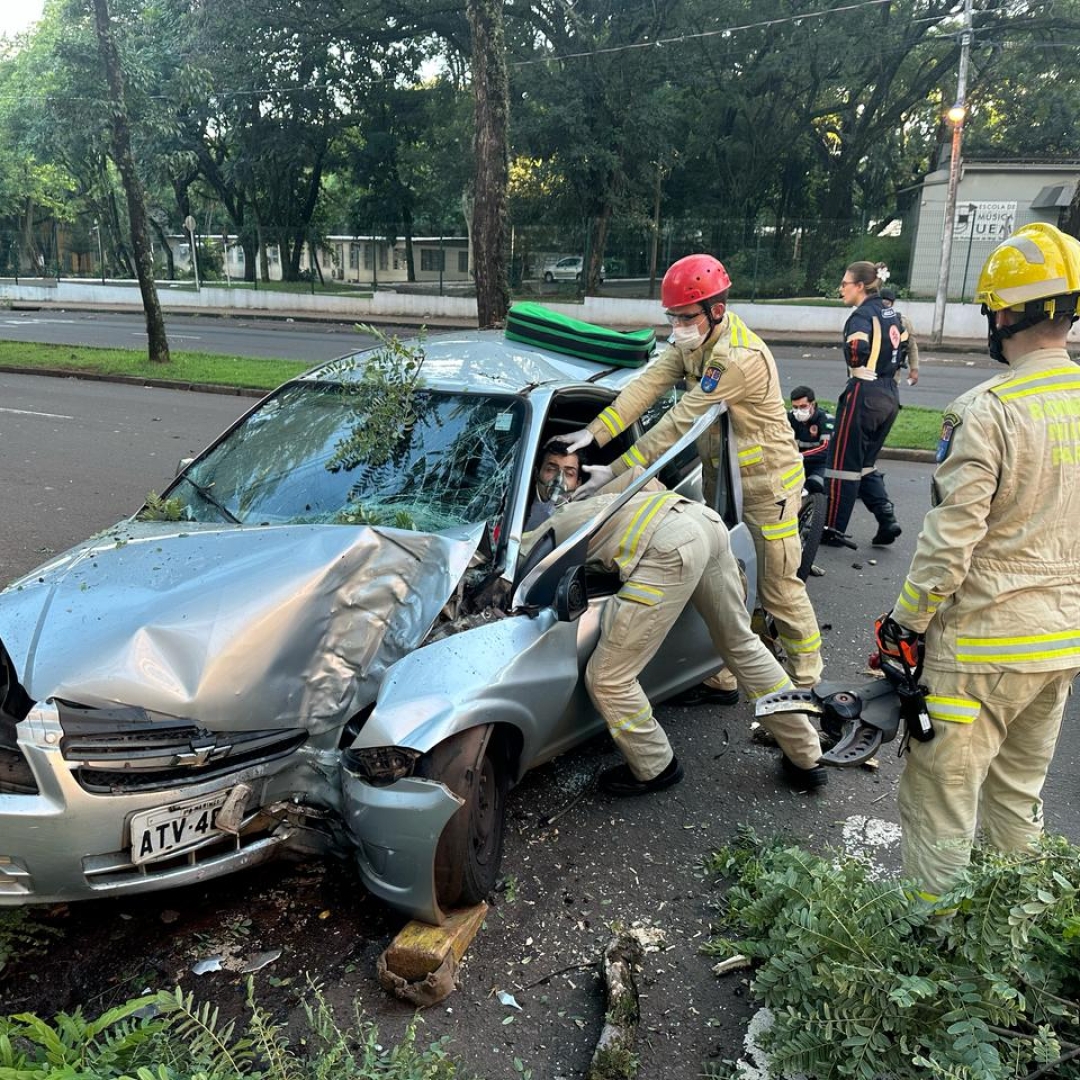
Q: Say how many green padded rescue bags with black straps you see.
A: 1